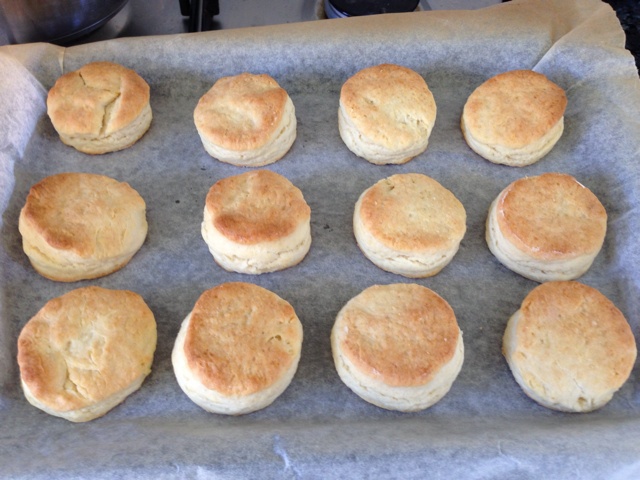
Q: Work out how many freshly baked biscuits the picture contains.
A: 12